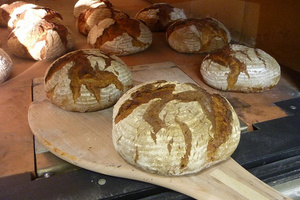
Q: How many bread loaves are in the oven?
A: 12